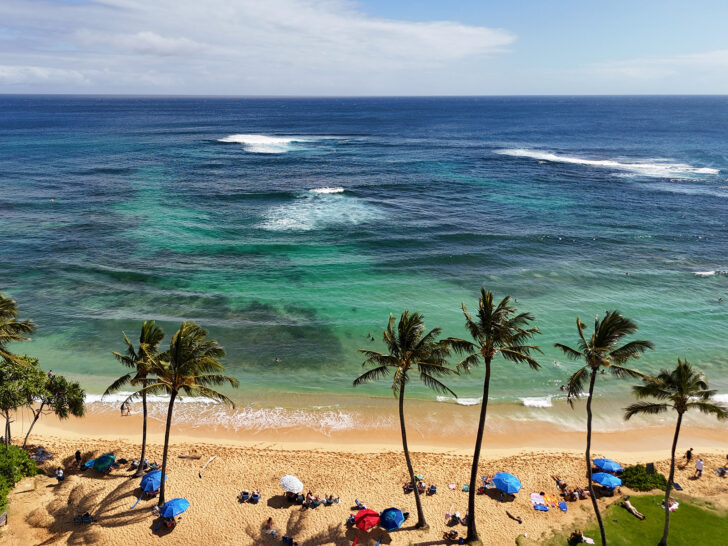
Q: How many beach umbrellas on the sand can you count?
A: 9